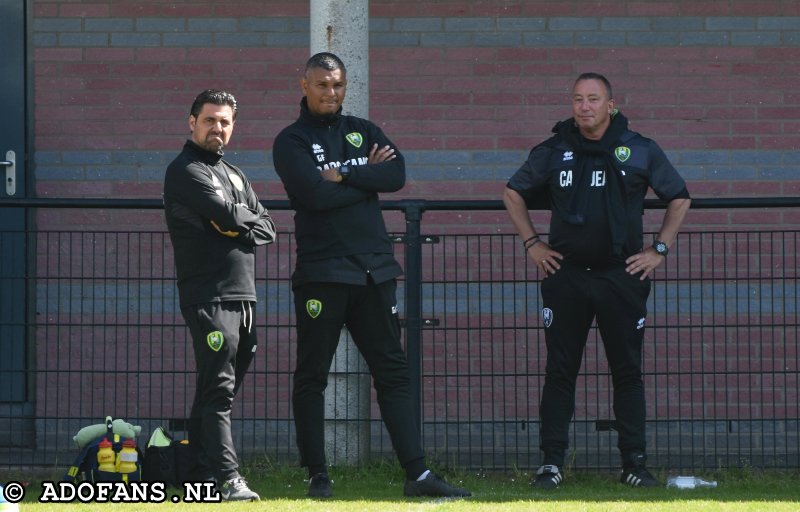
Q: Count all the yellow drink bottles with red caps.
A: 2